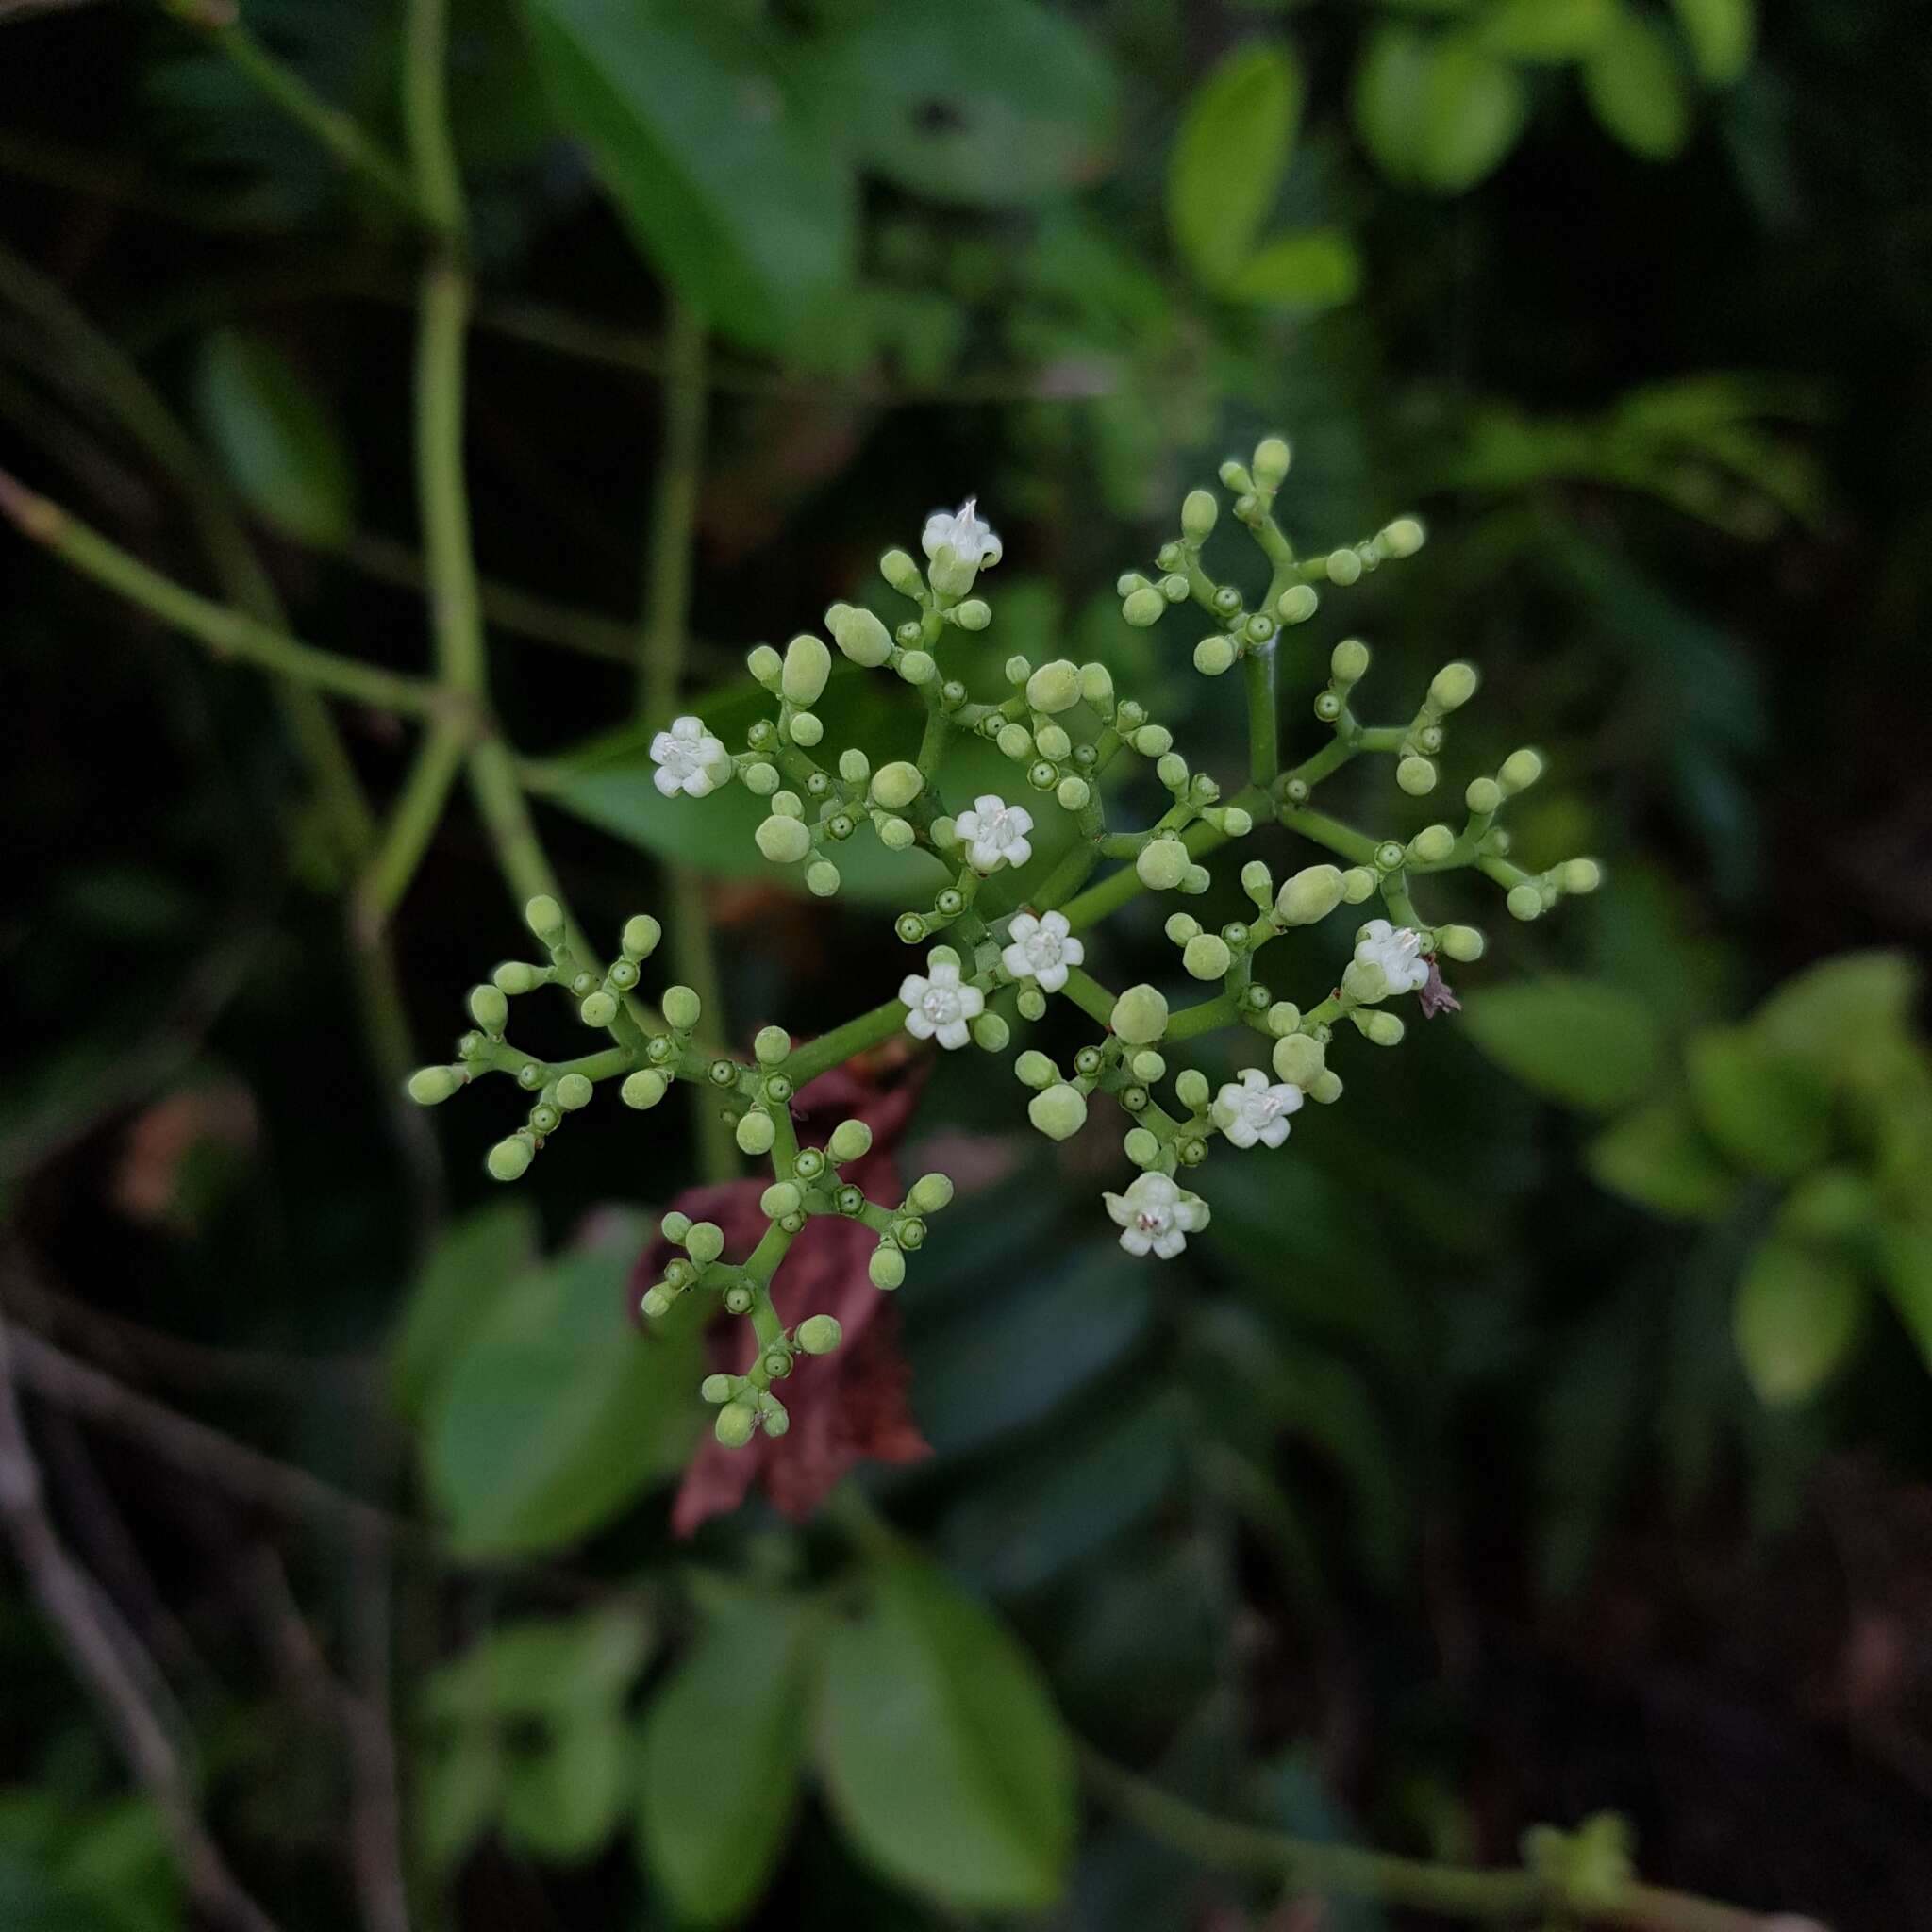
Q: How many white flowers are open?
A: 8